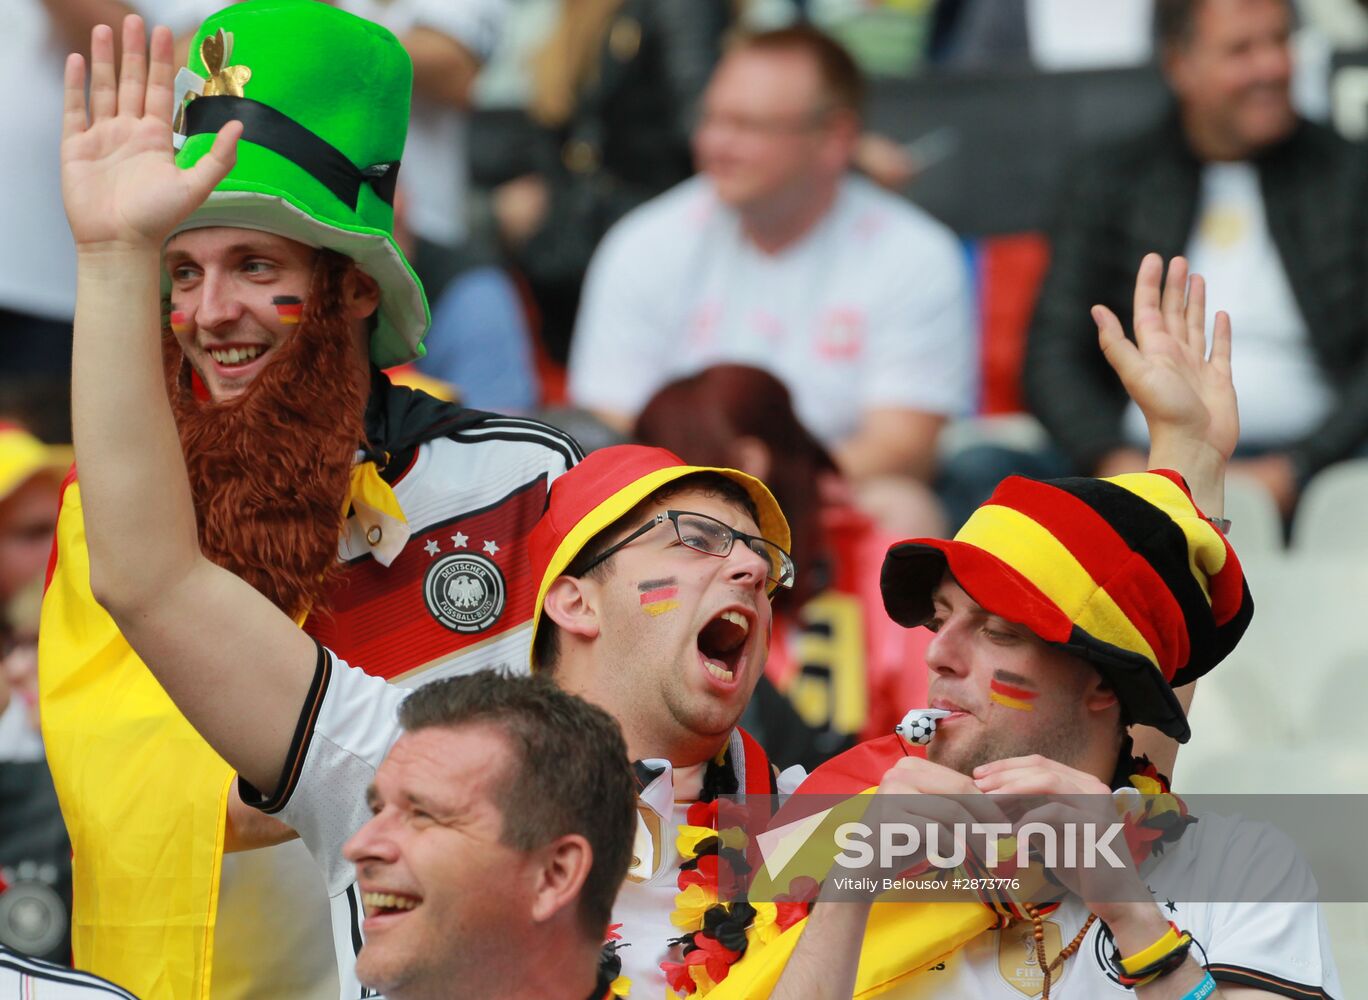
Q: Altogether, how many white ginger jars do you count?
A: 0